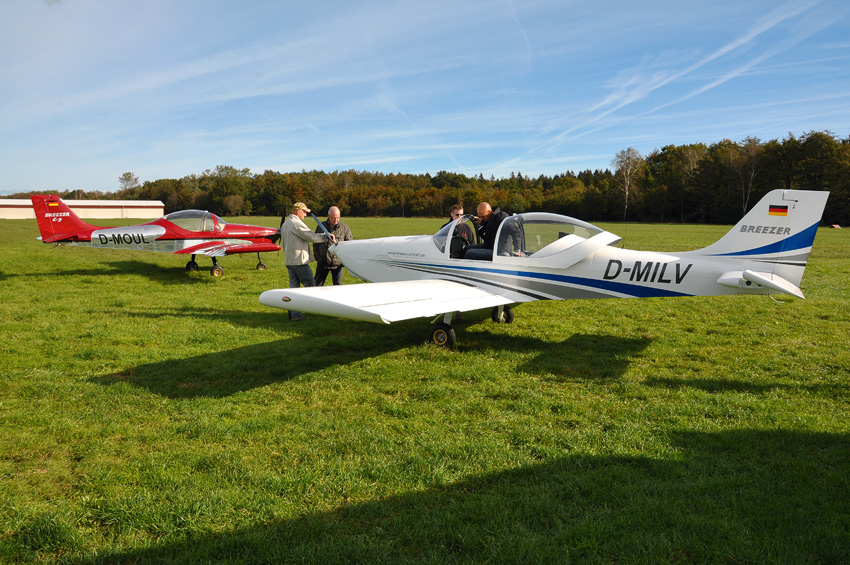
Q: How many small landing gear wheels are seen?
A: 5